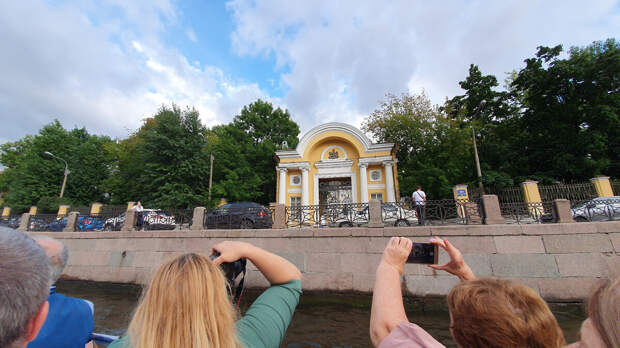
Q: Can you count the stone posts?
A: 8